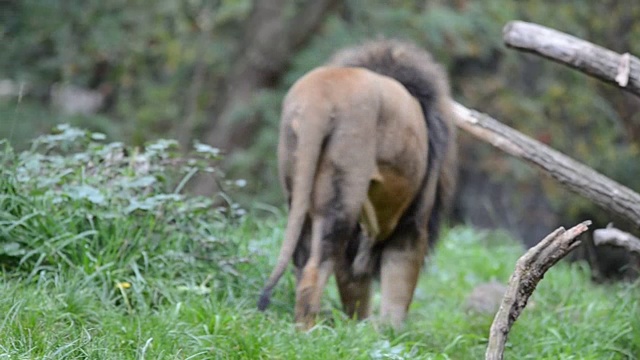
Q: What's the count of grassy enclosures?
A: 1